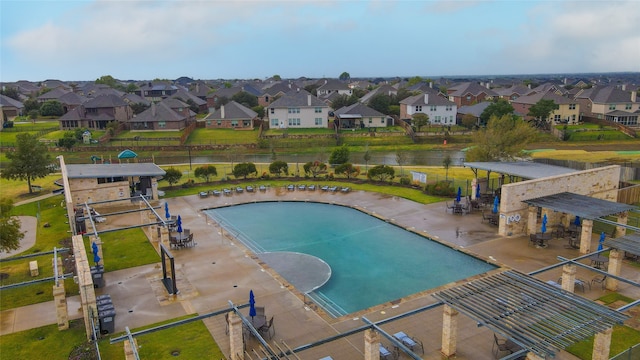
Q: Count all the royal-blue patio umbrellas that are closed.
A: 10